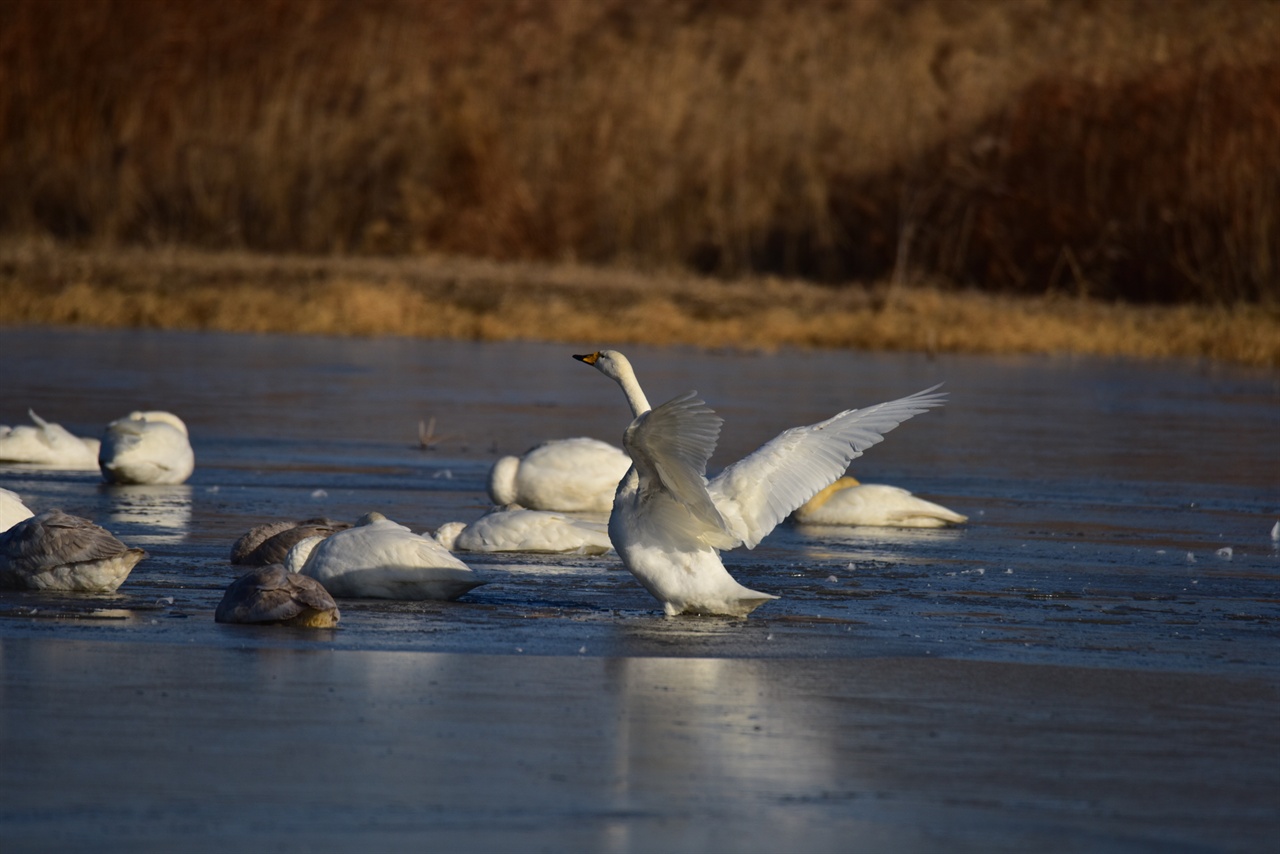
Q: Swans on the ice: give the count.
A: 11